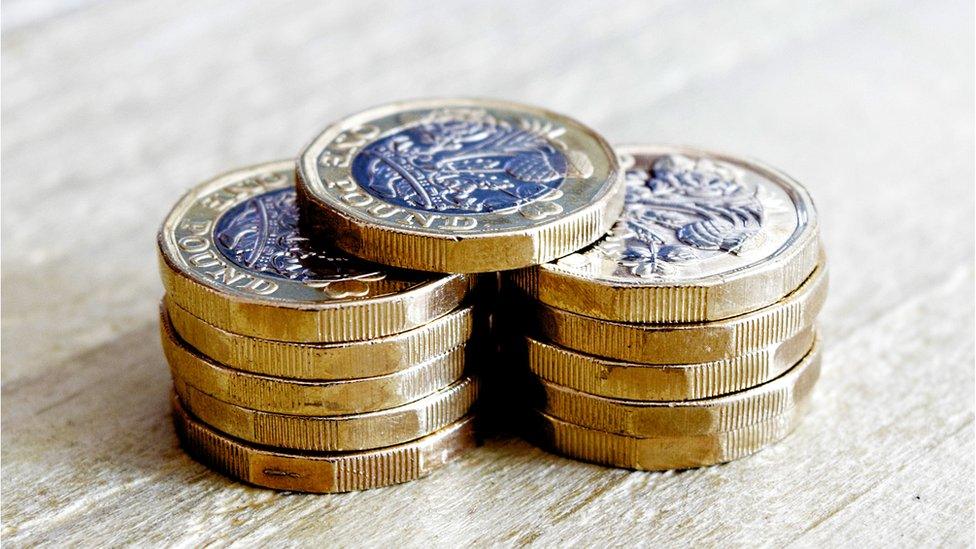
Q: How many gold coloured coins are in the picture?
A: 11